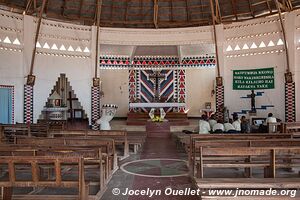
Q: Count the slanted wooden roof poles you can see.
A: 4